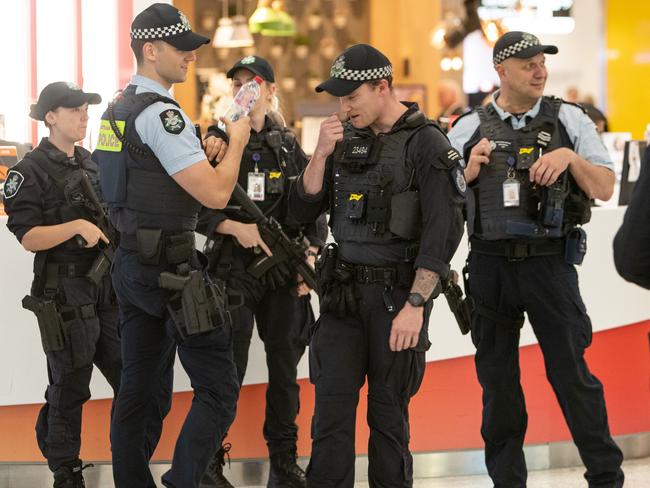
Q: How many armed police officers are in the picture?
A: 5